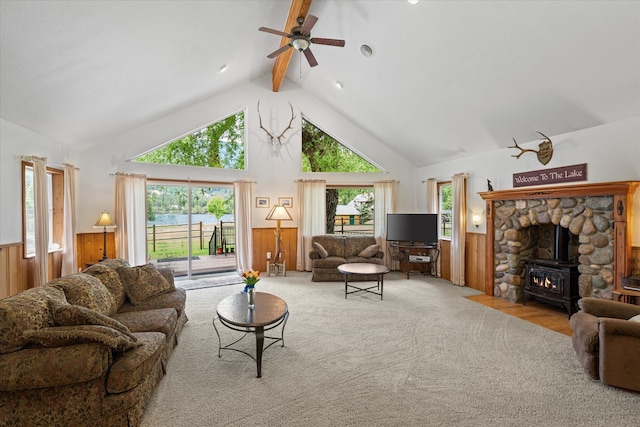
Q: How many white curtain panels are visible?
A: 8